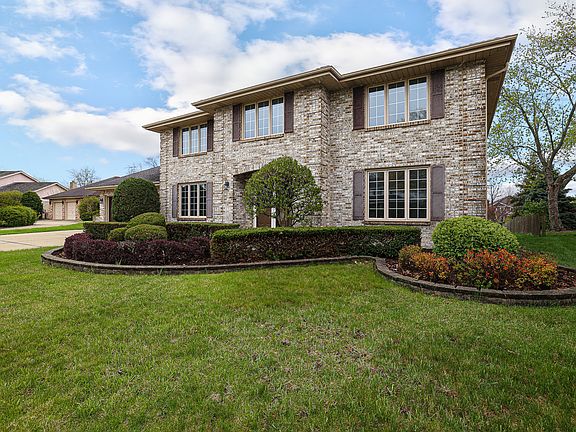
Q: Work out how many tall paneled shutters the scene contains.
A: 10